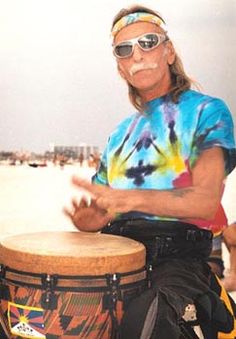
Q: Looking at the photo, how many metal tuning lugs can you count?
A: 4